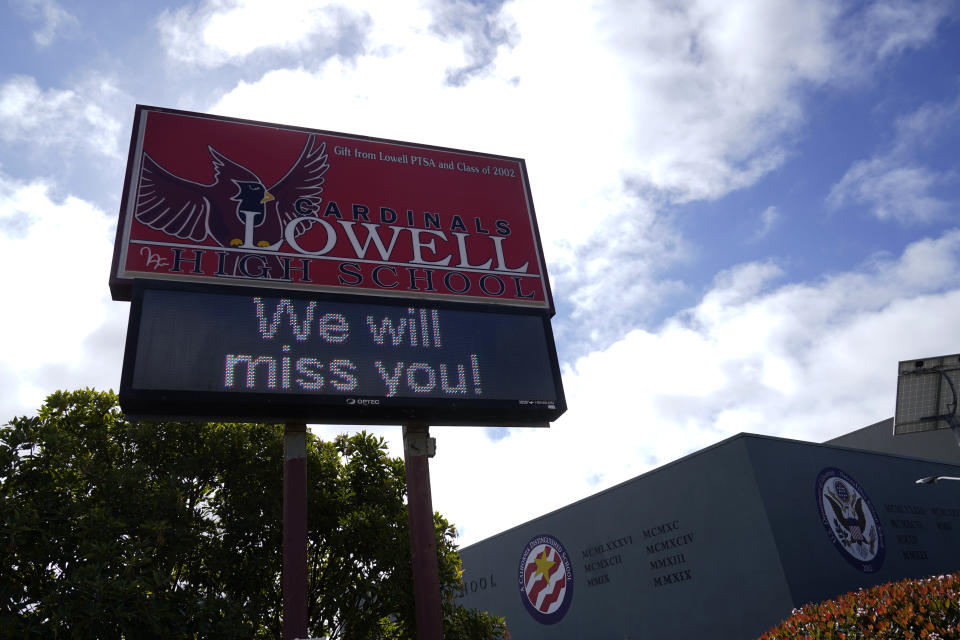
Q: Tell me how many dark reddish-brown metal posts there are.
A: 2